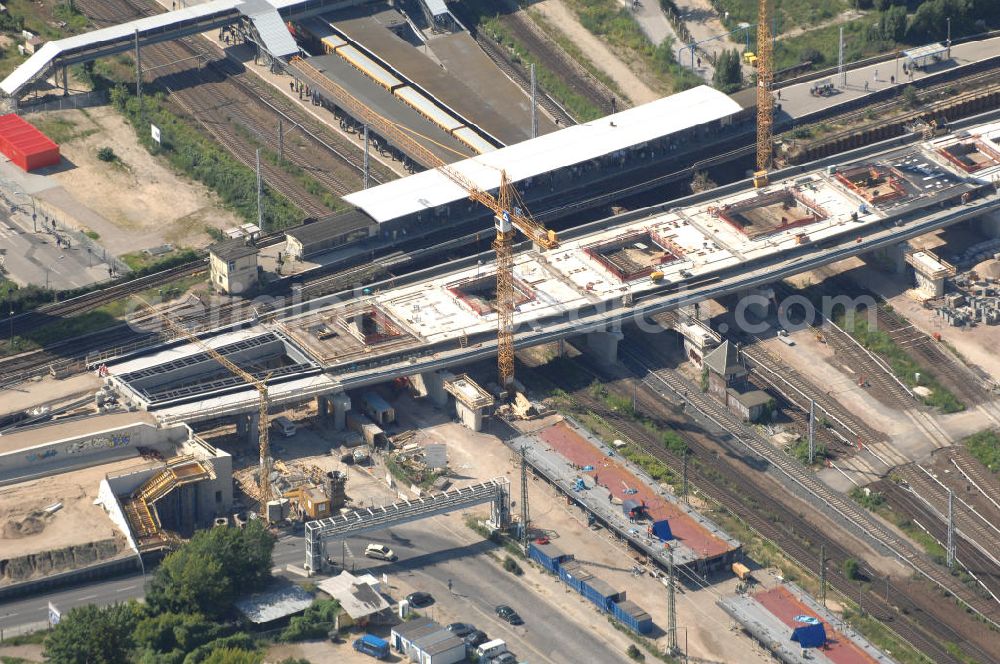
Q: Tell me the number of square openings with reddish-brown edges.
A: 6